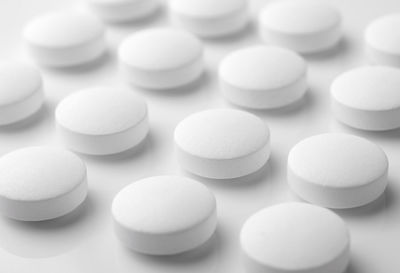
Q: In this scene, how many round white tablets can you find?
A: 15